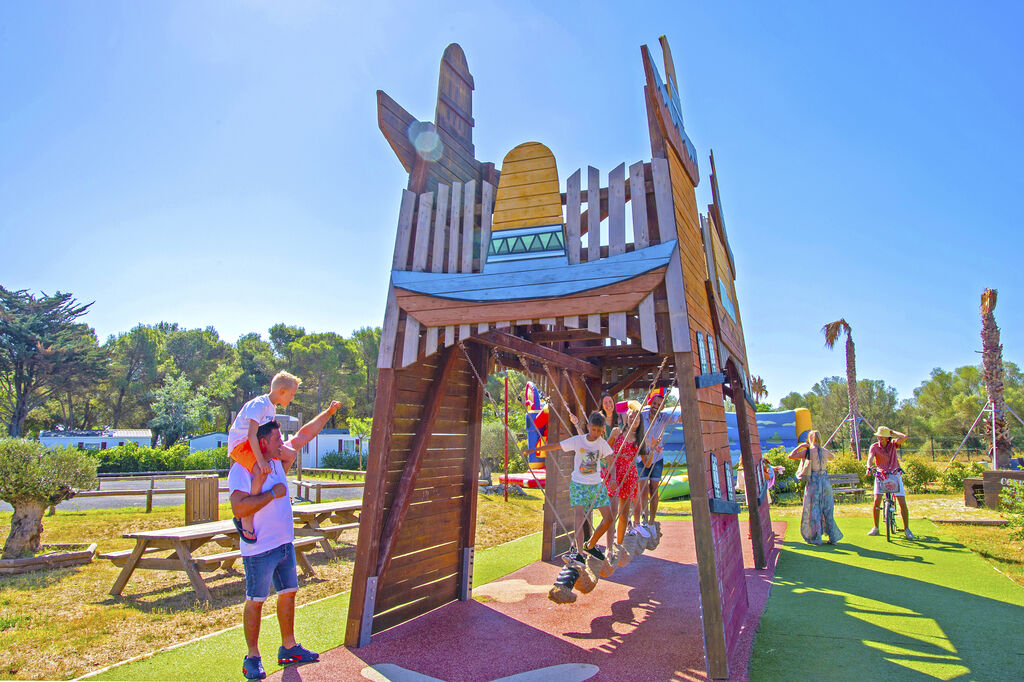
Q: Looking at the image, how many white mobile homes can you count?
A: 3